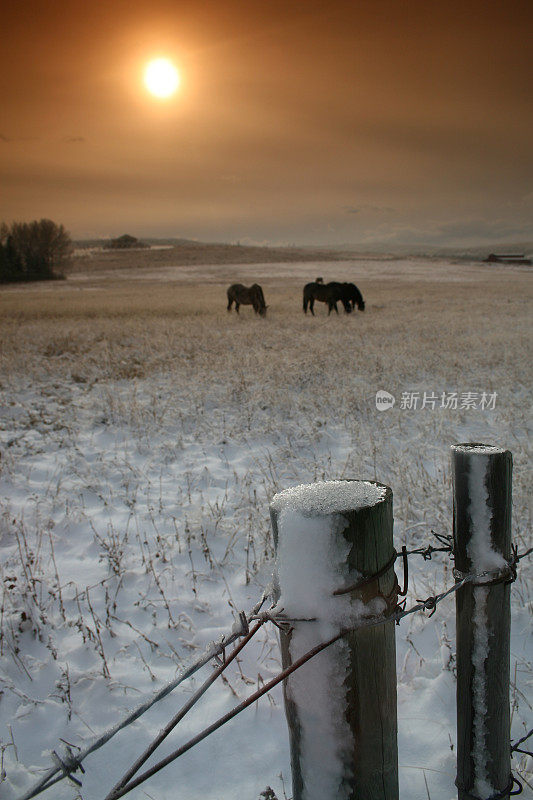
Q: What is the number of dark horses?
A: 3